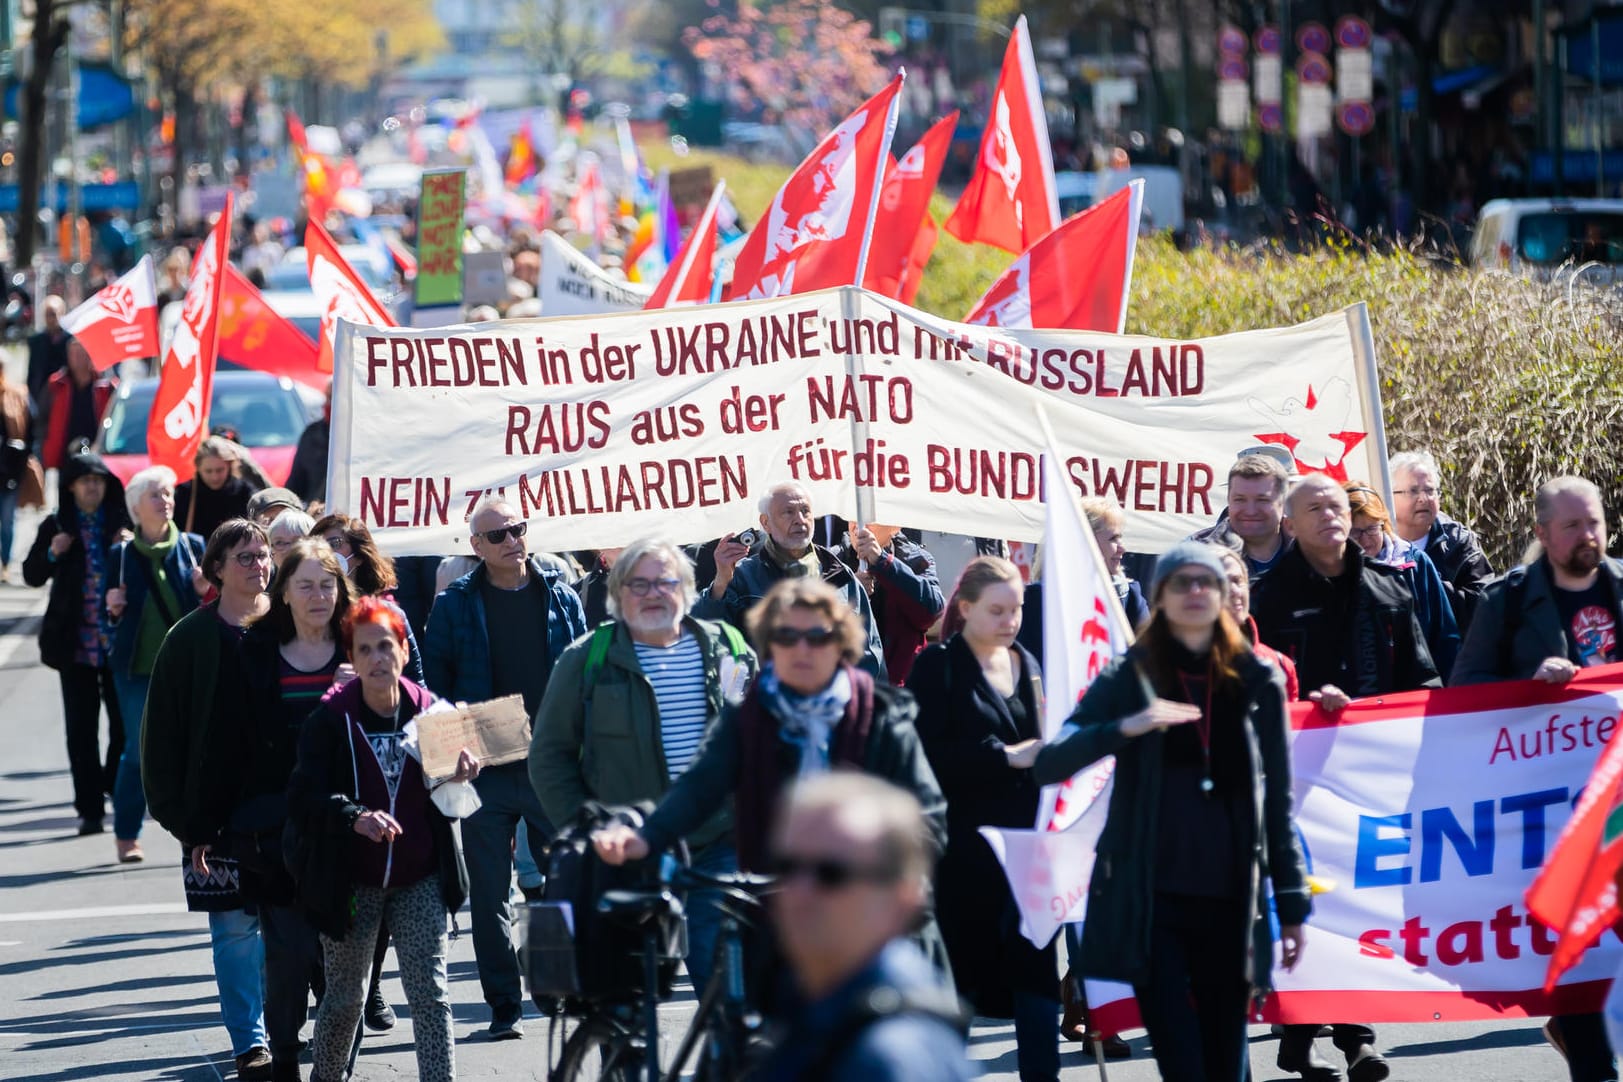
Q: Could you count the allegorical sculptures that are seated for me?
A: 0